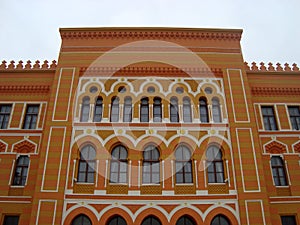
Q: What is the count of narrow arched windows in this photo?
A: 10